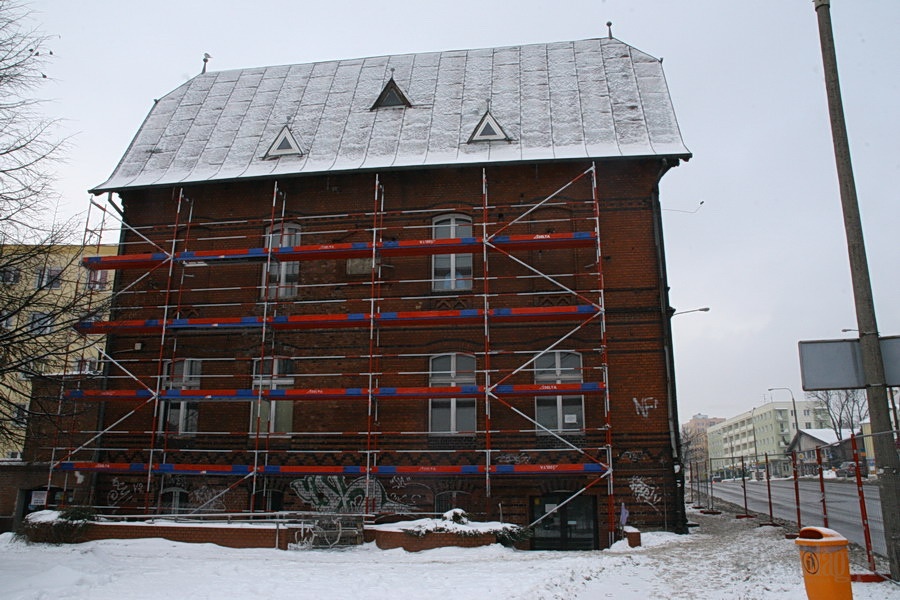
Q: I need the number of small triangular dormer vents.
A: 3